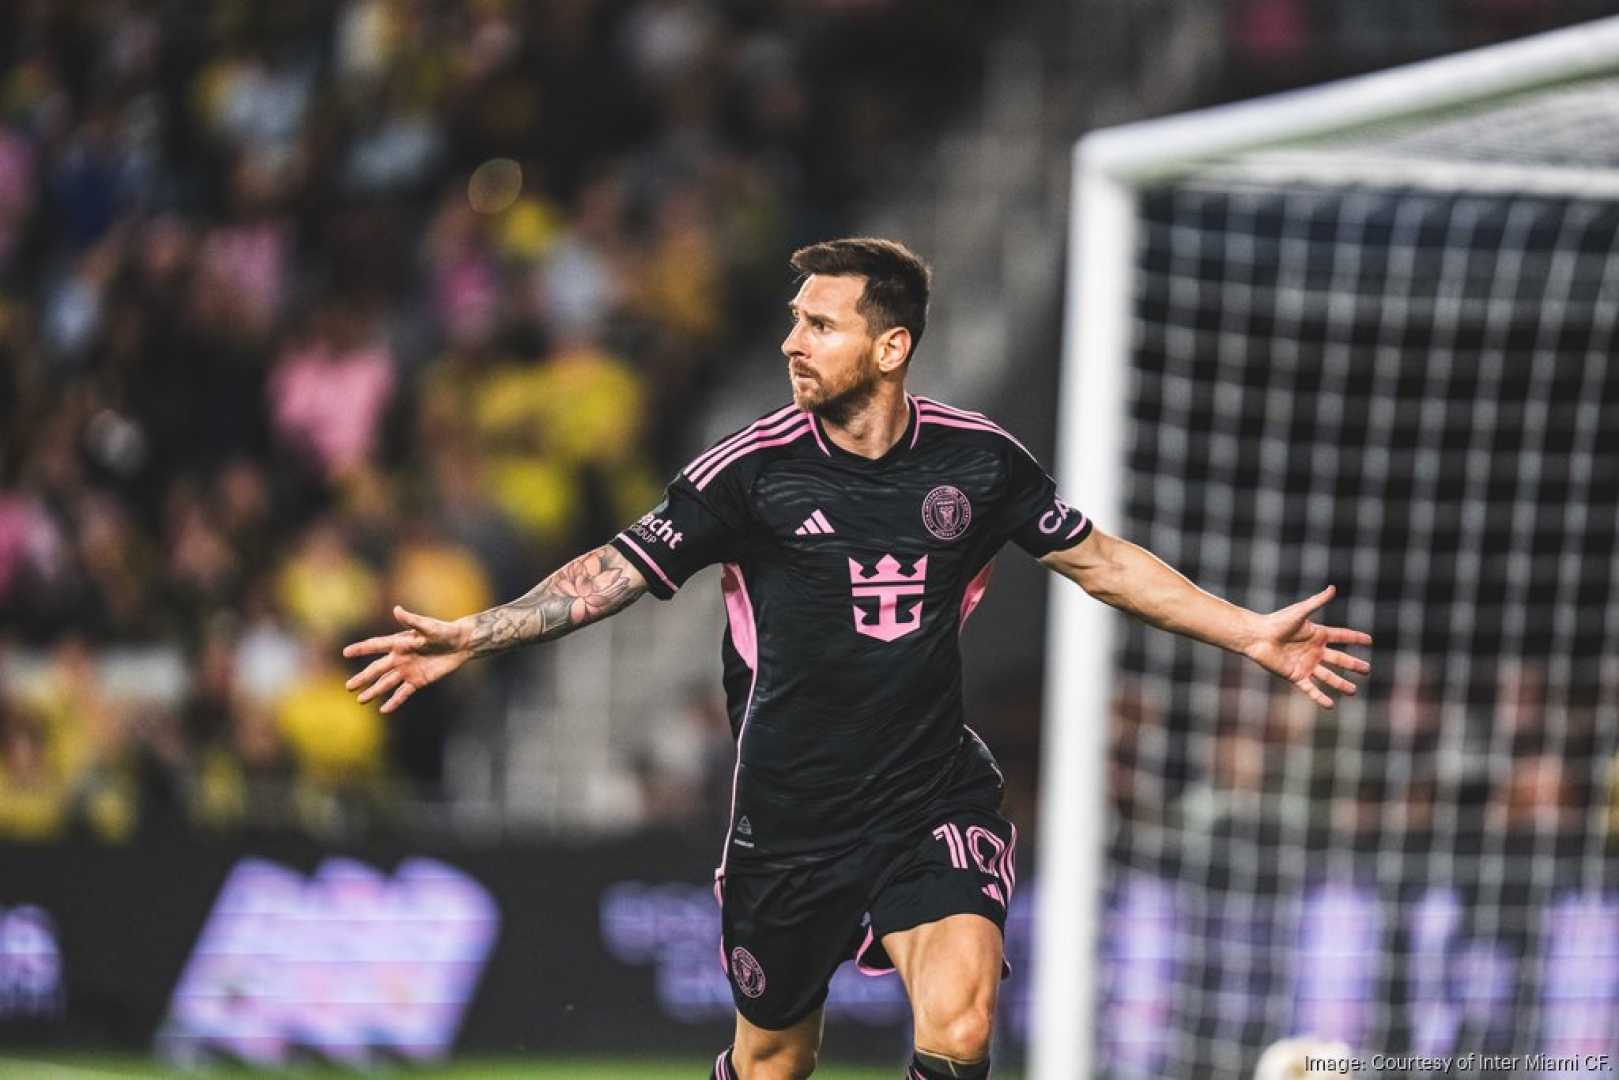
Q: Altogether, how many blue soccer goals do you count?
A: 0